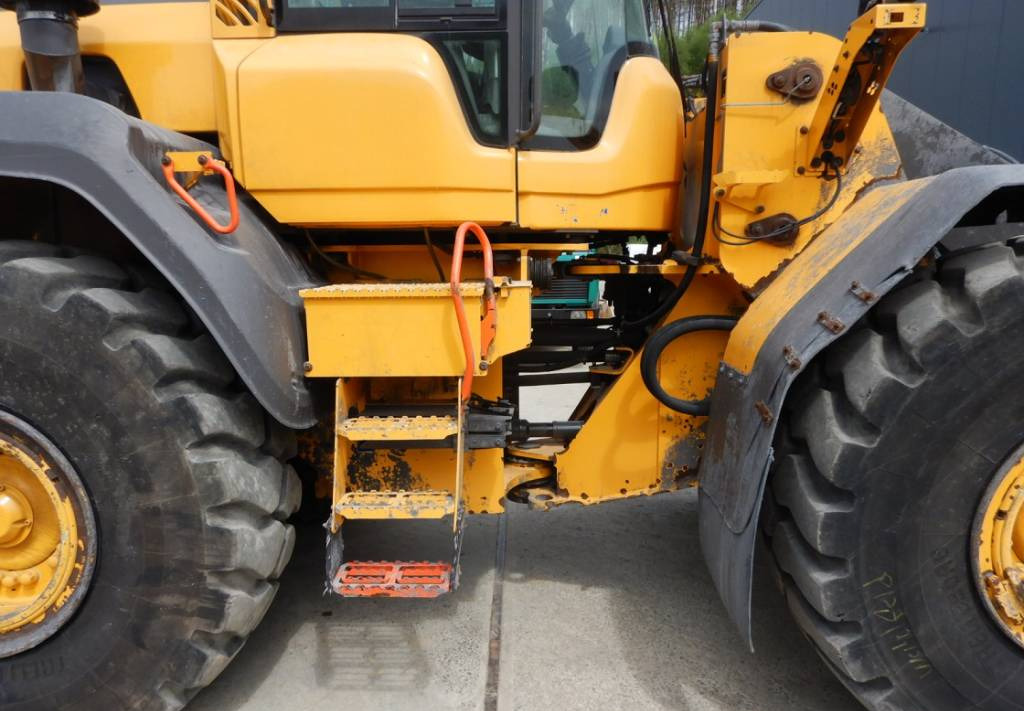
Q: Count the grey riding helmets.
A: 0